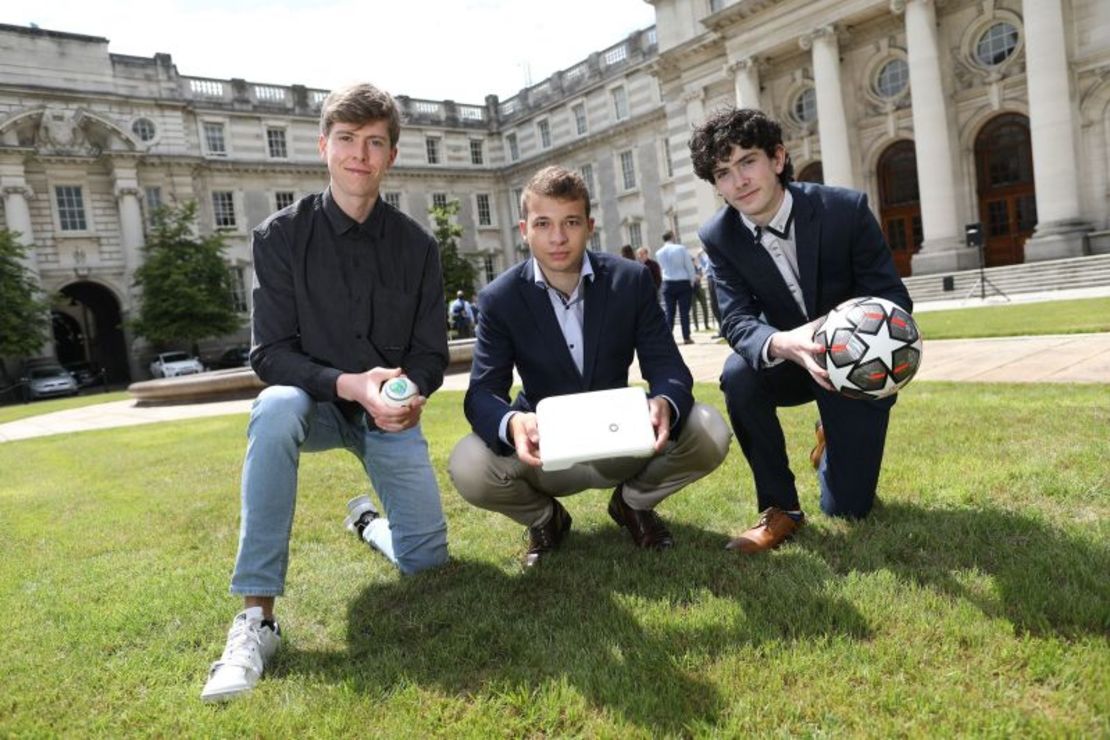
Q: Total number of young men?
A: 3